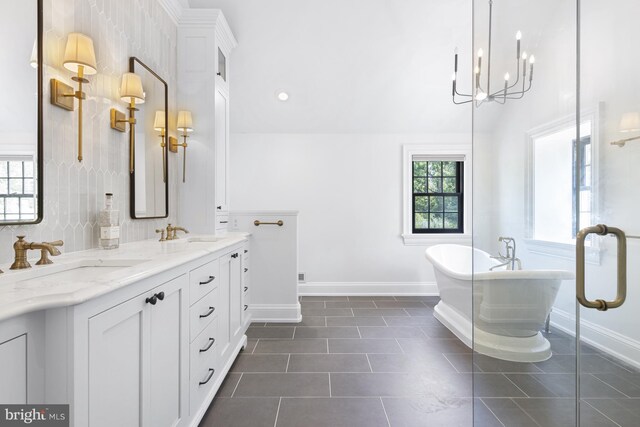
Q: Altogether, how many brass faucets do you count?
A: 2